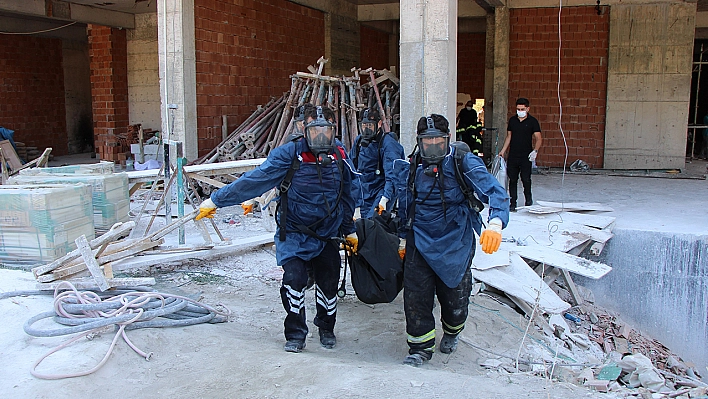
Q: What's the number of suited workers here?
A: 4